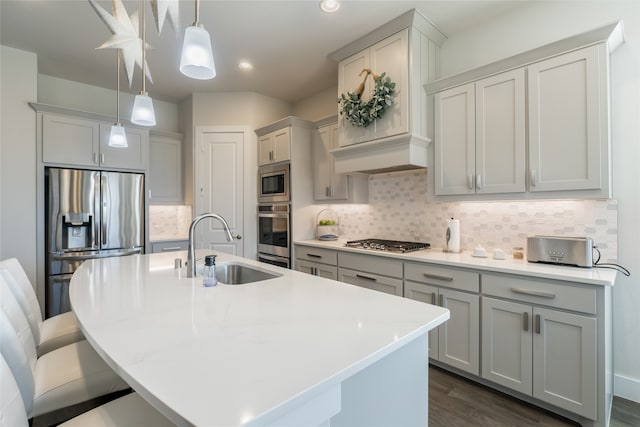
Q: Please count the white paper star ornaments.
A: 2